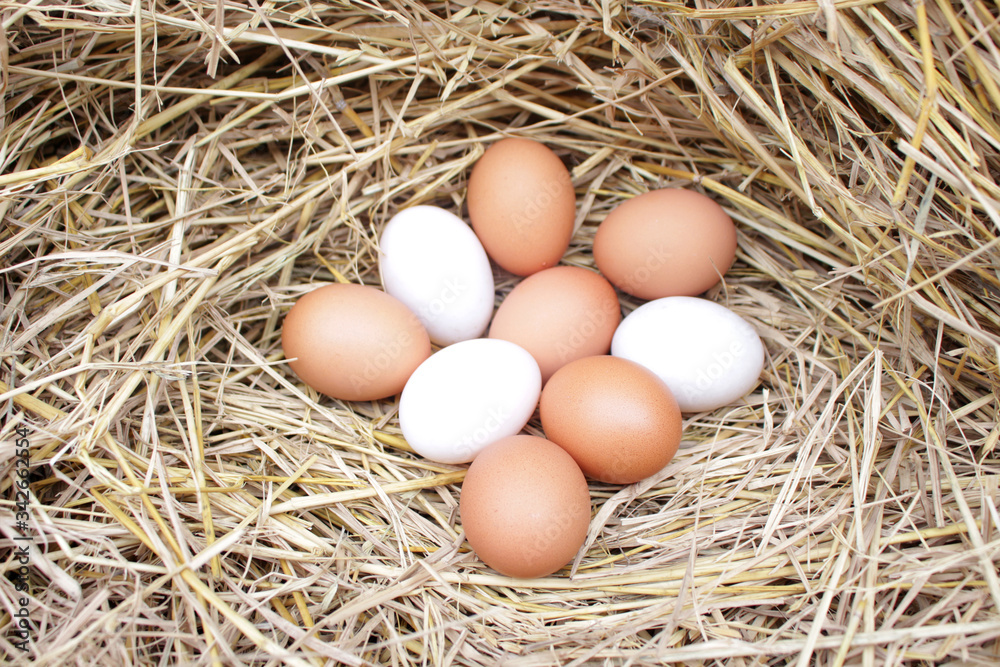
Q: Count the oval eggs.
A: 9